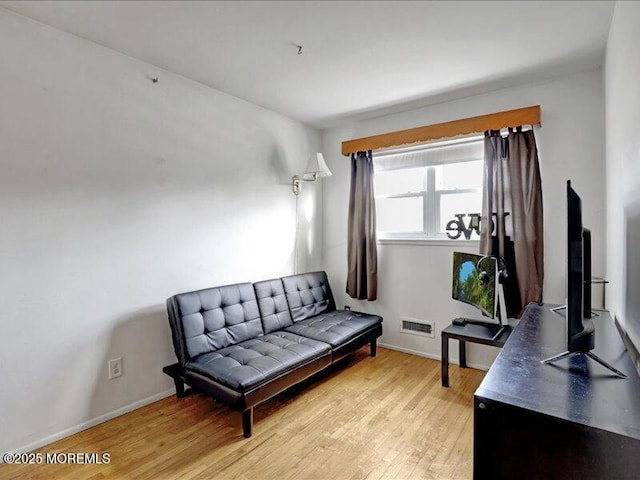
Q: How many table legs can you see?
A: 2